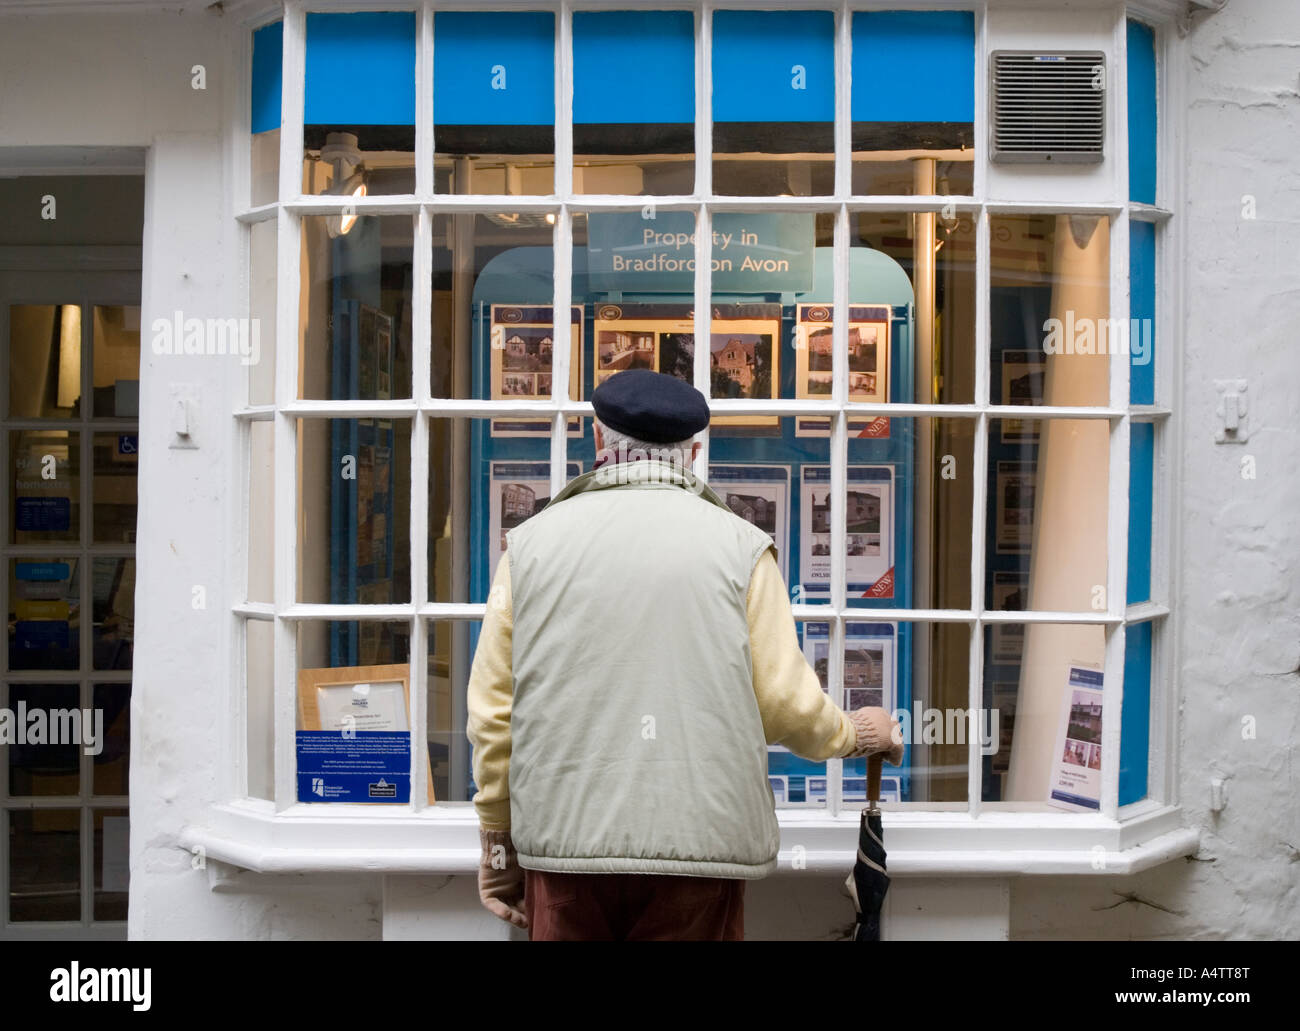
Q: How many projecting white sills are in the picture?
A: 1